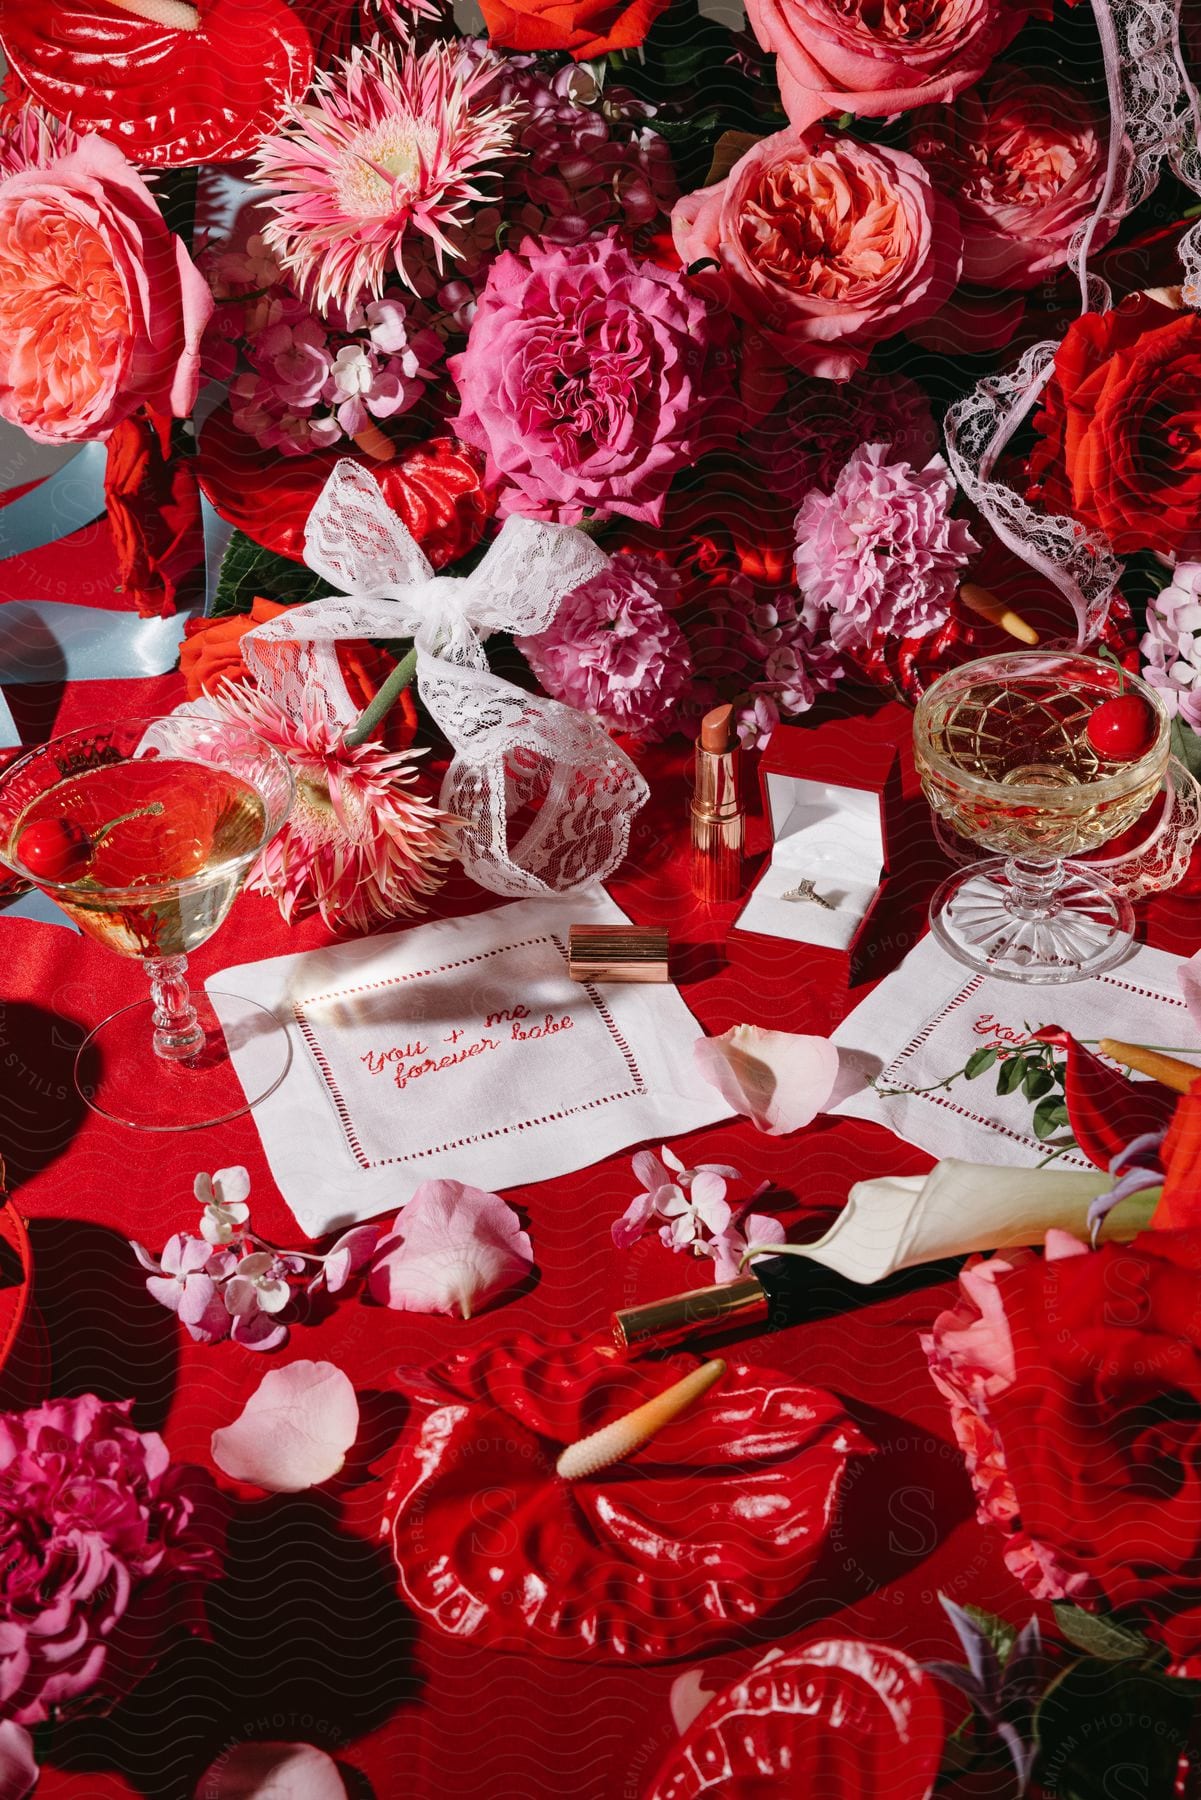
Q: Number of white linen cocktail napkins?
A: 2